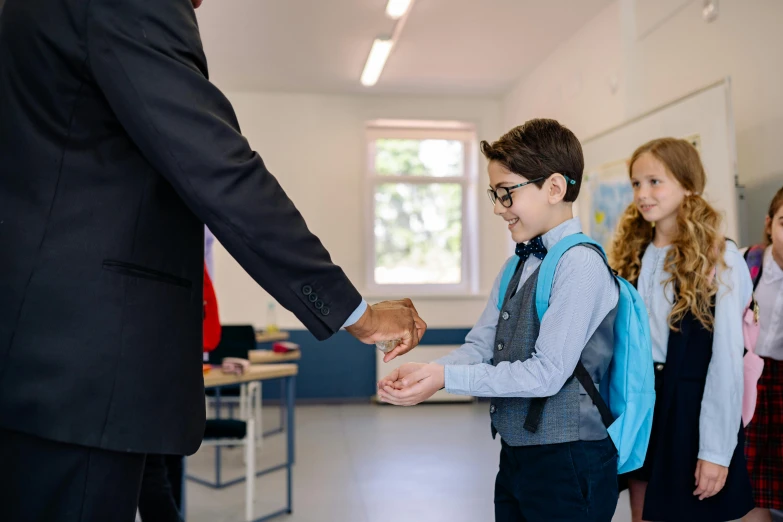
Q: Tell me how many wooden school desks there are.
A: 3